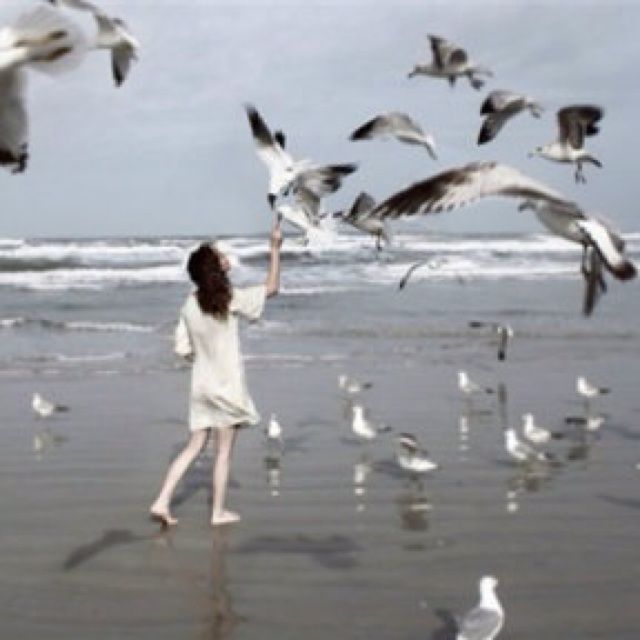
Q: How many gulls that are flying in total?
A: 12